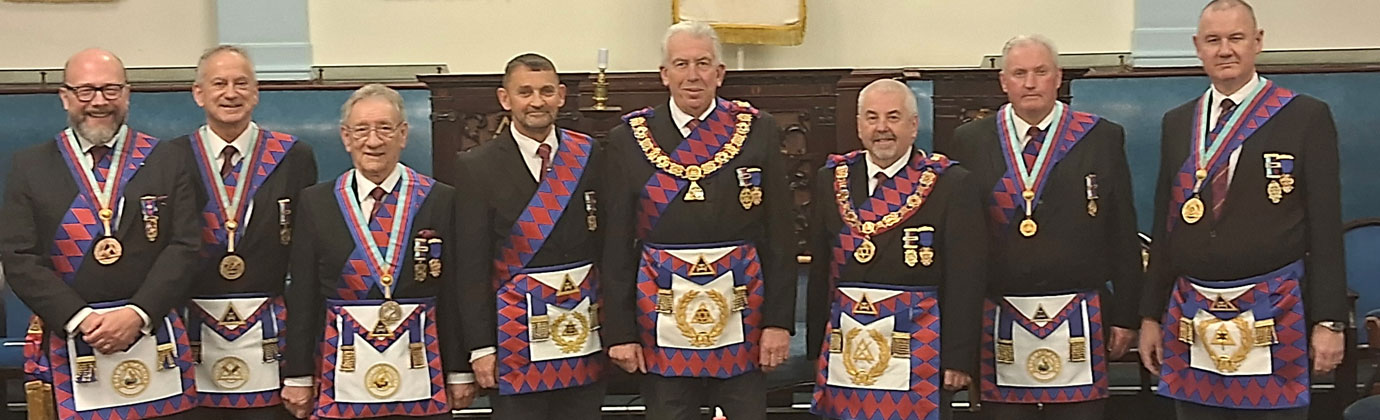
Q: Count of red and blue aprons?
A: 8